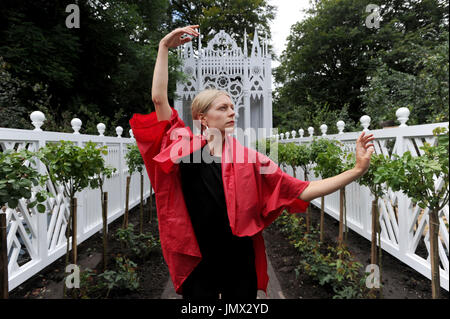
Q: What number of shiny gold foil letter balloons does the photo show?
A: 0